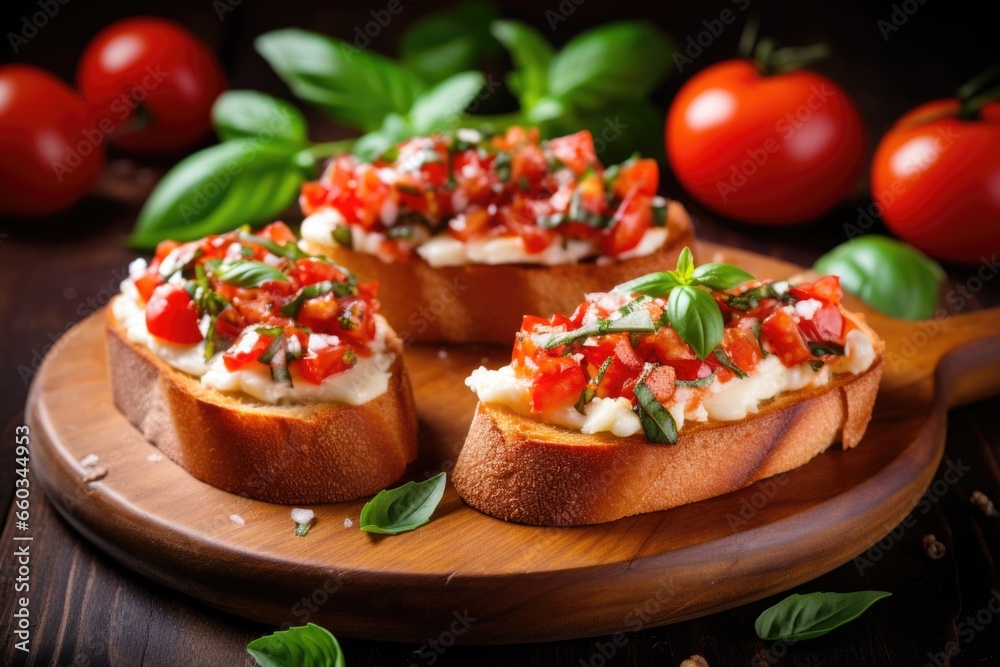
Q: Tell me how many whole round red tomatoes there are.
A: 4